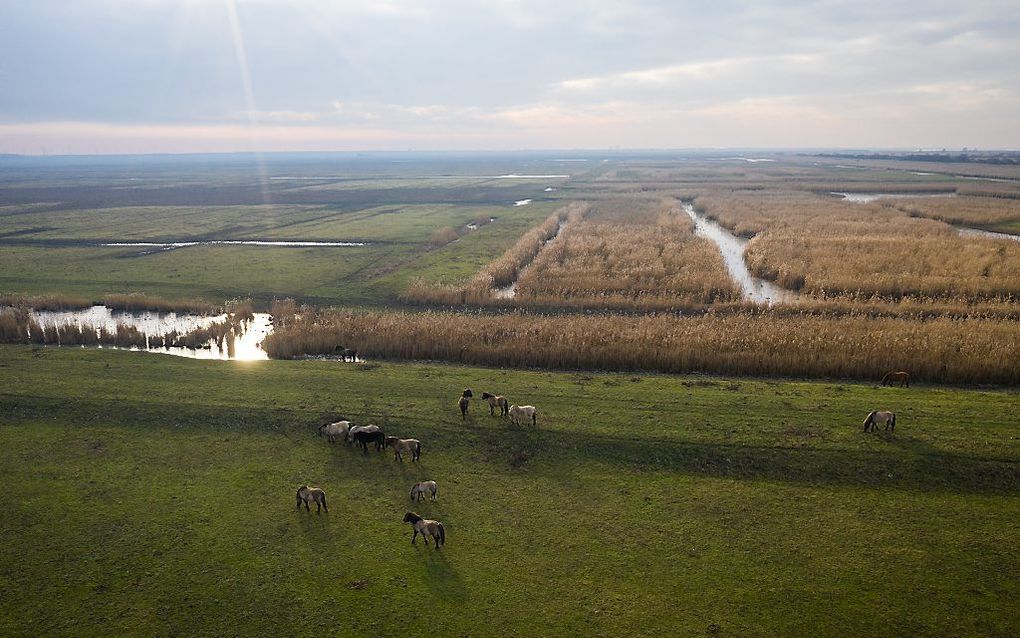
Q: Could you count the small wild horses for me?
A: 13